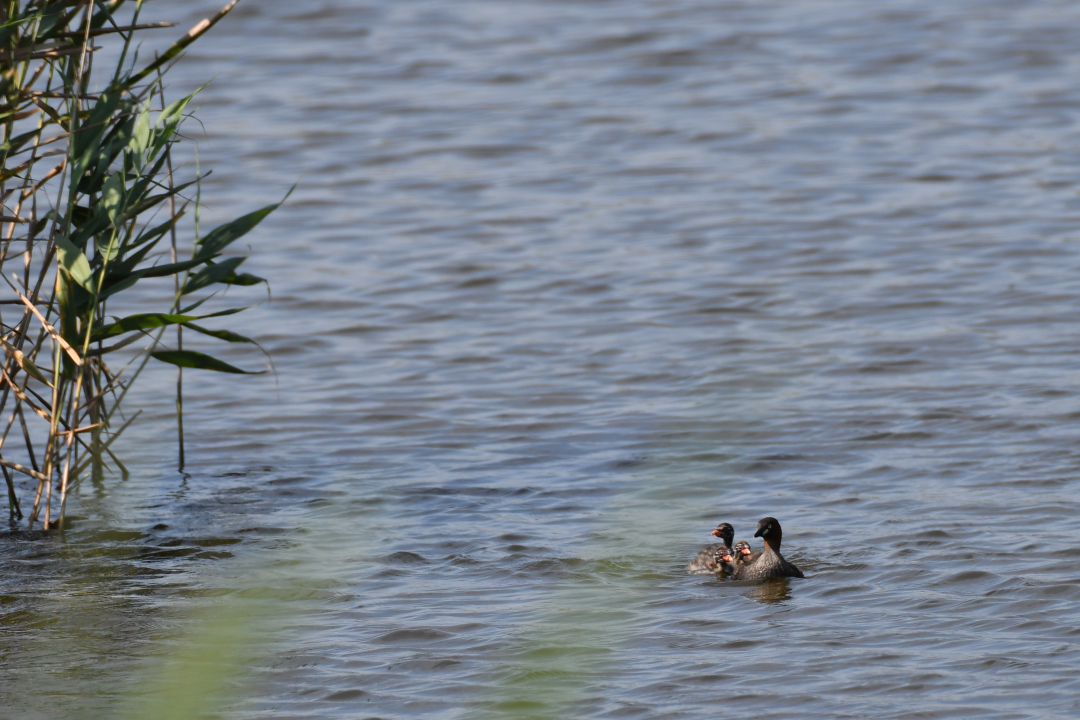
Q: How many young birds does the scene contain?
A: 3